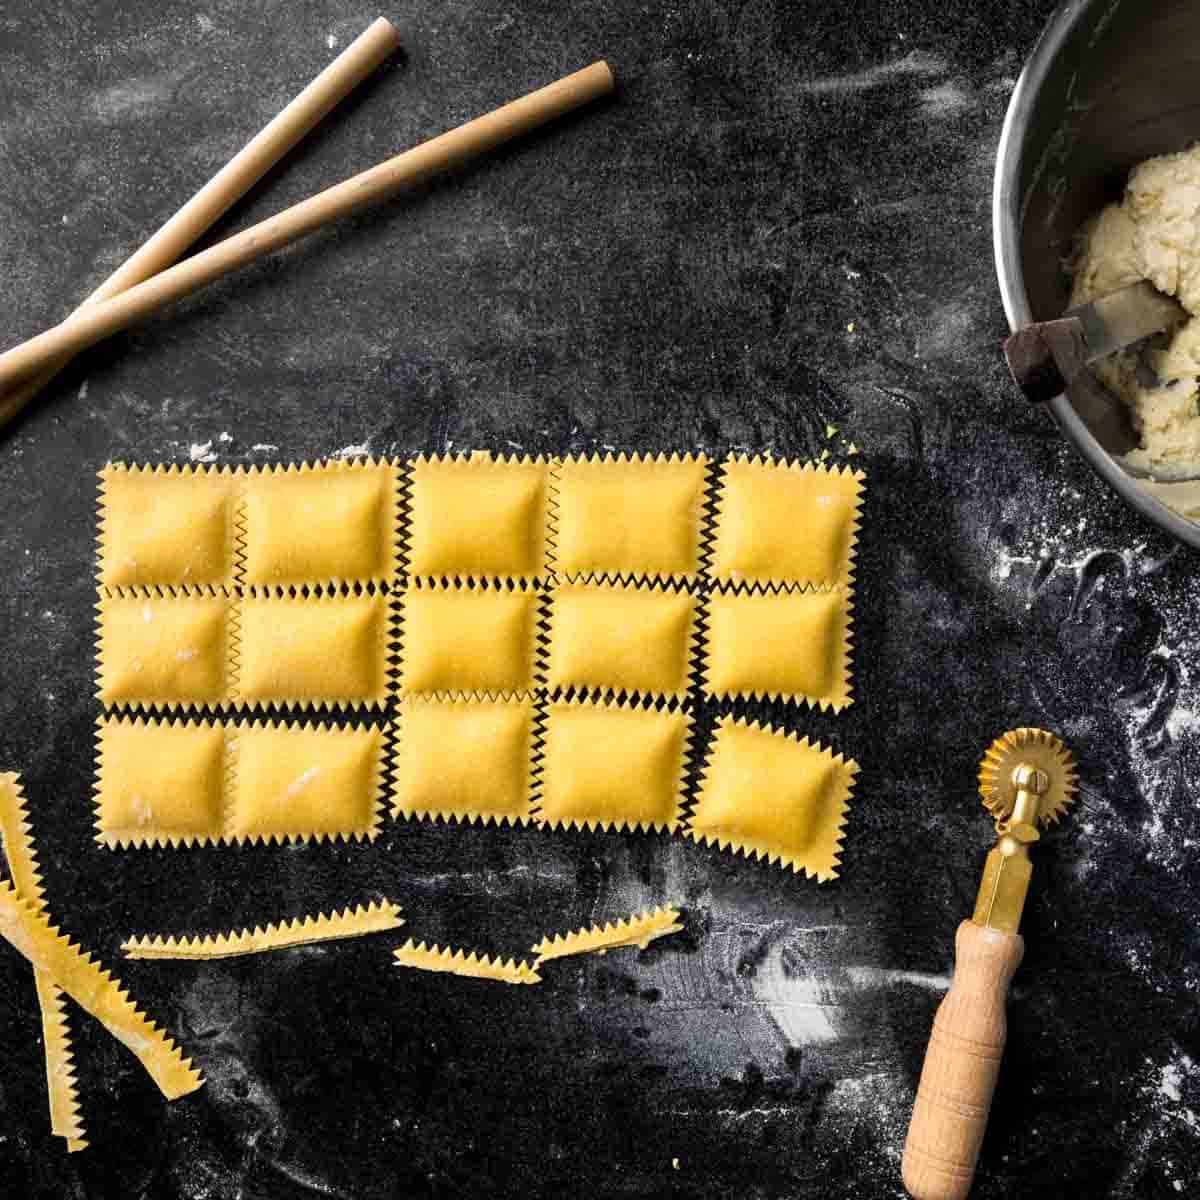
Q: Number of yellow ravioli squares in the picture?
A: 15